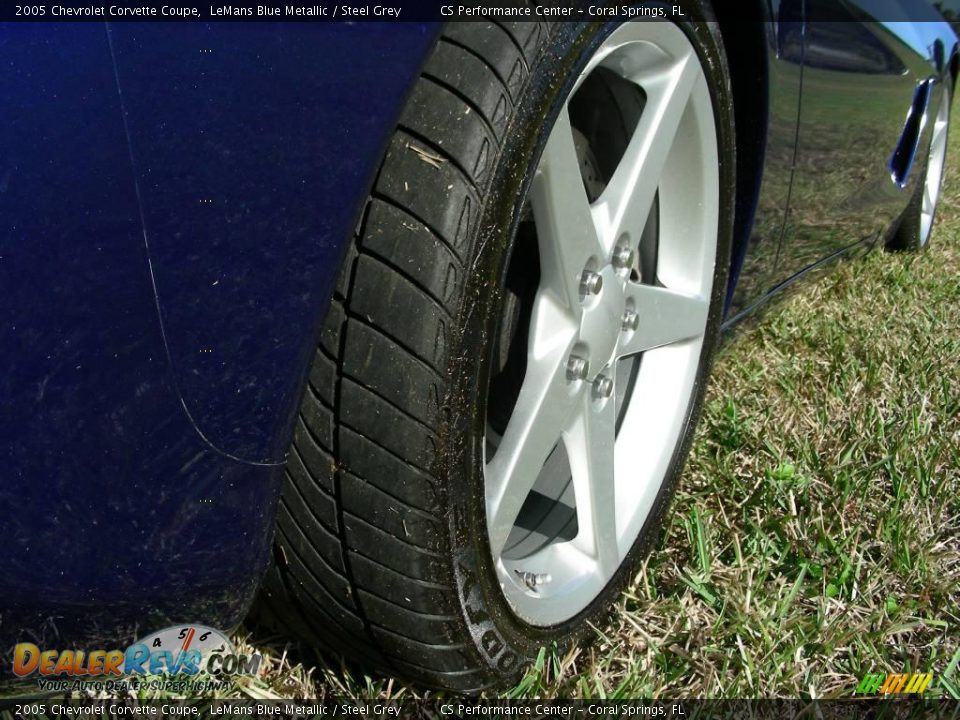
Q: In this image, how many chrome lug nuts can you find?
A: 5